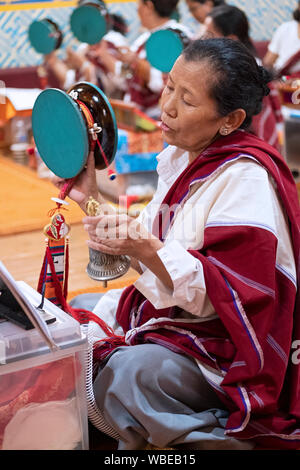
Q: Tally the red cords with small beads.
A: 1